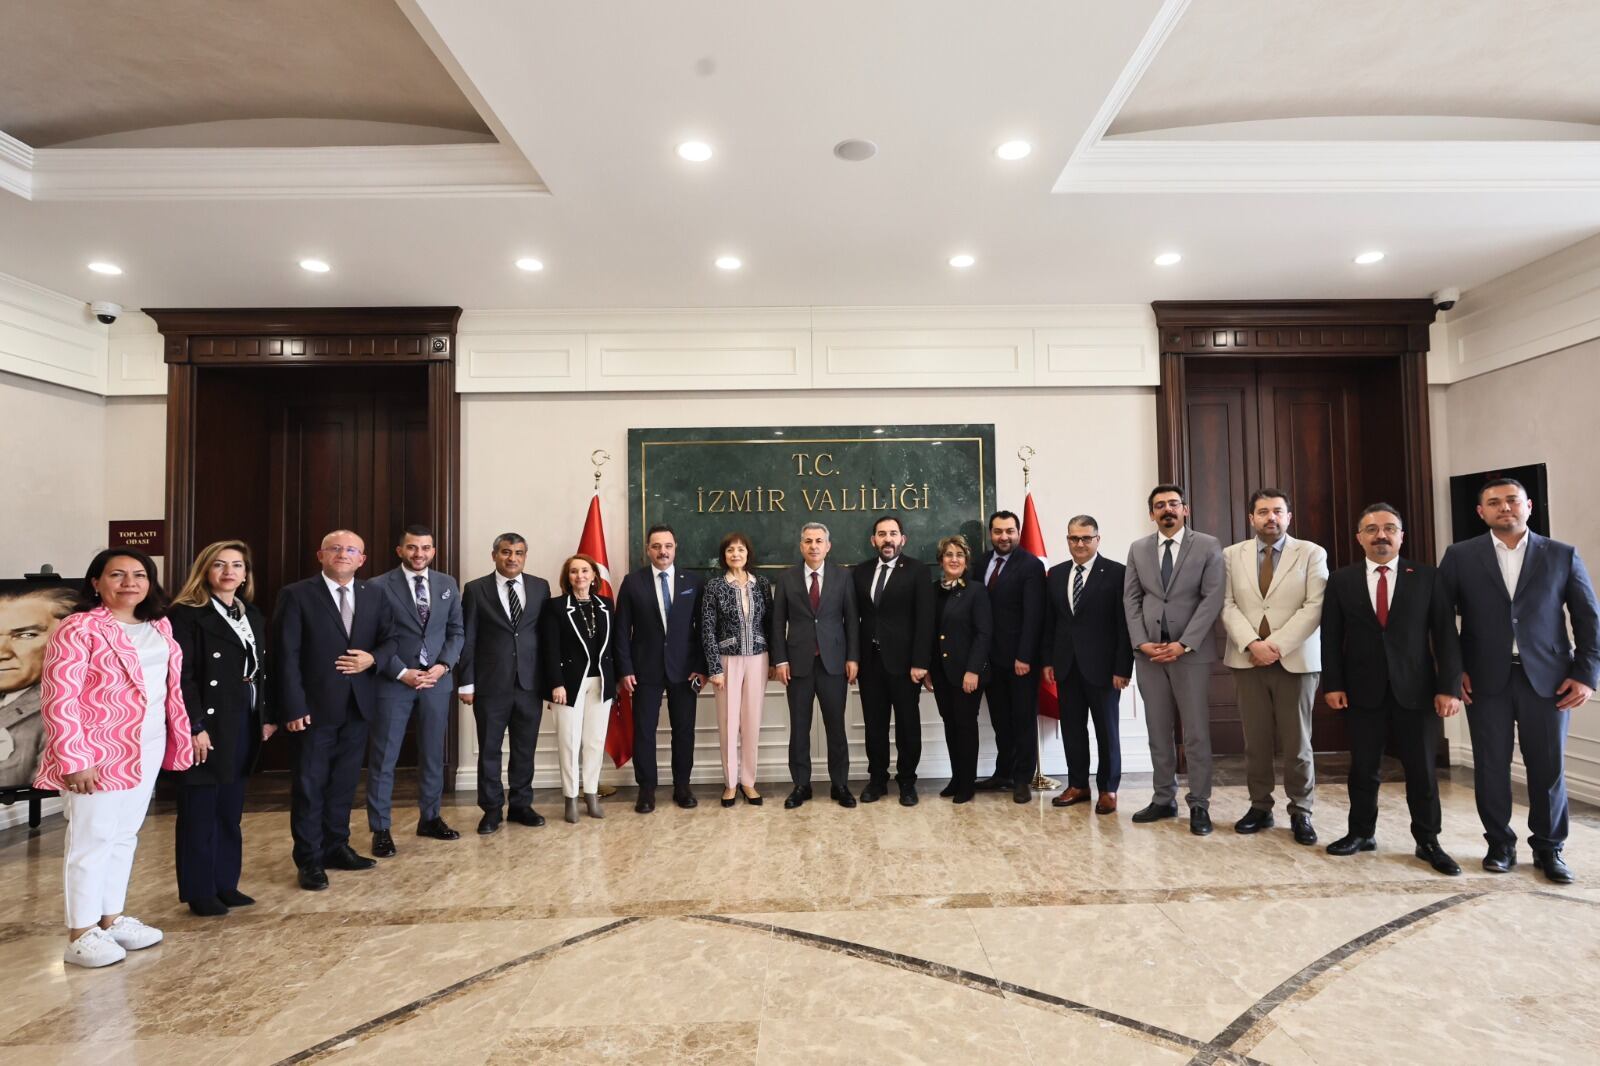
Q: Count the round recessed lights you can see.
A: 9